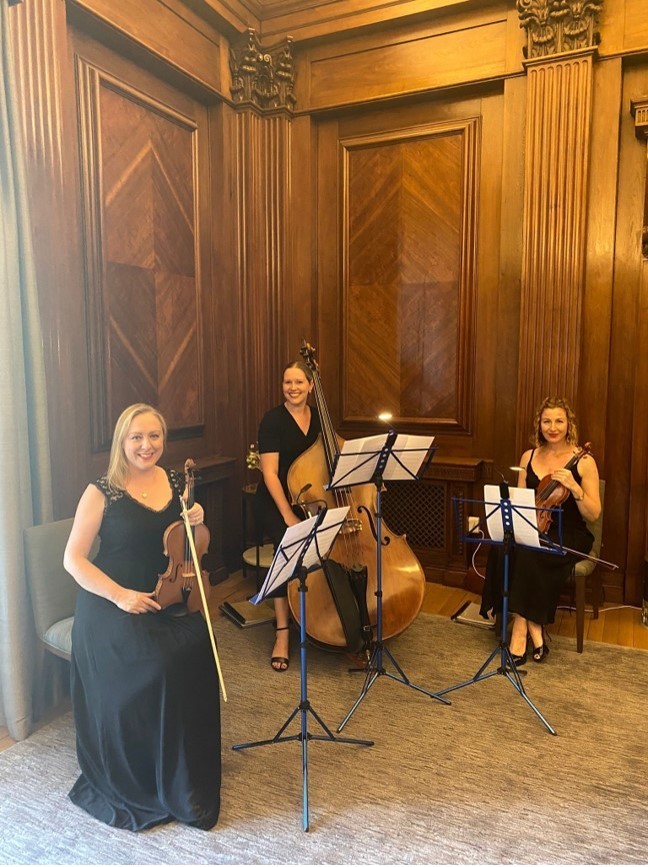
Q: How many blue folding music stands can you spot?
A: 3